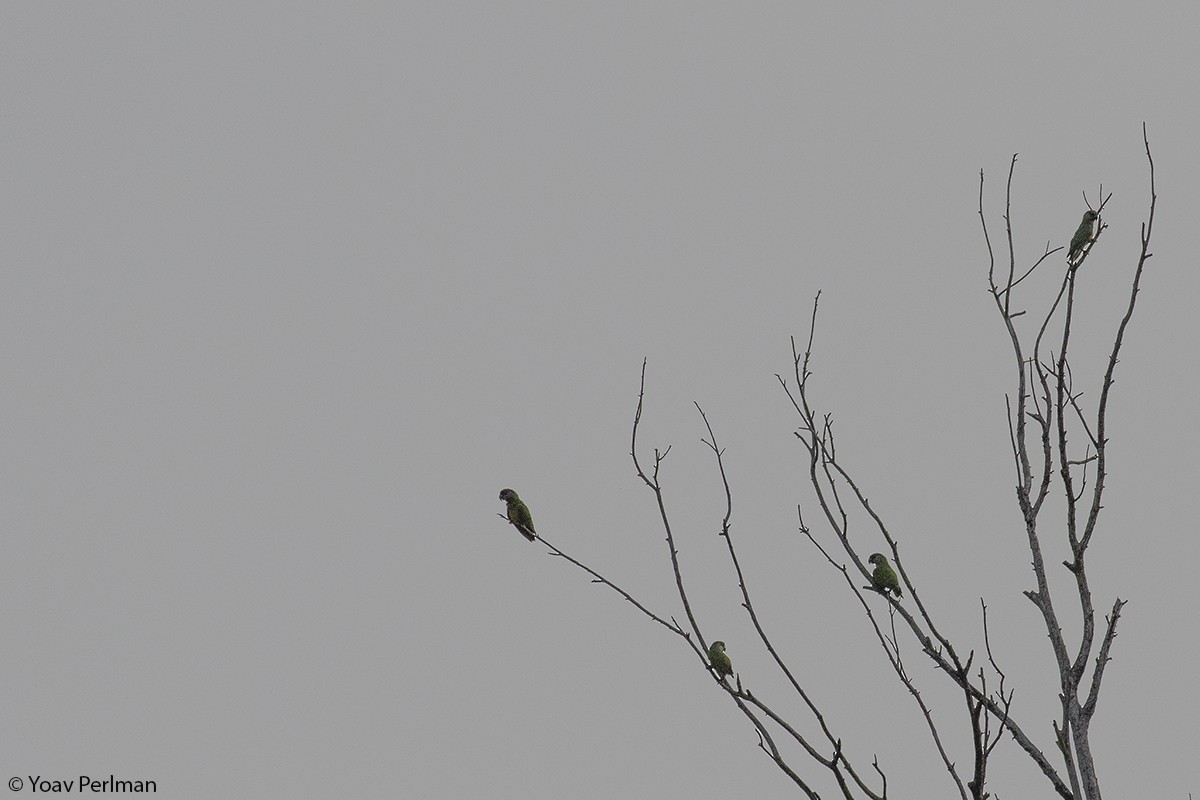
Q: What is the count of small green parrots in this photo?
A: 4